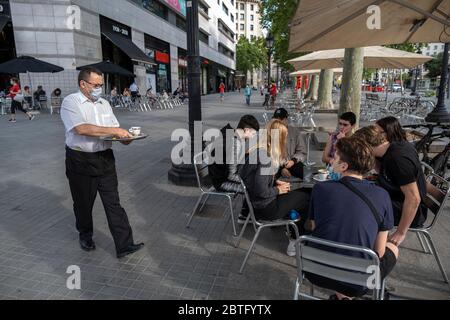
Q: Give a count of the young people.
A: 7